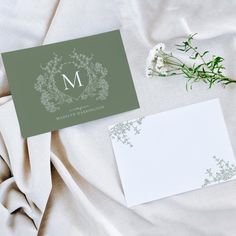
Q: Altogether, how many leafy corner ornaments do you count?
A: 2